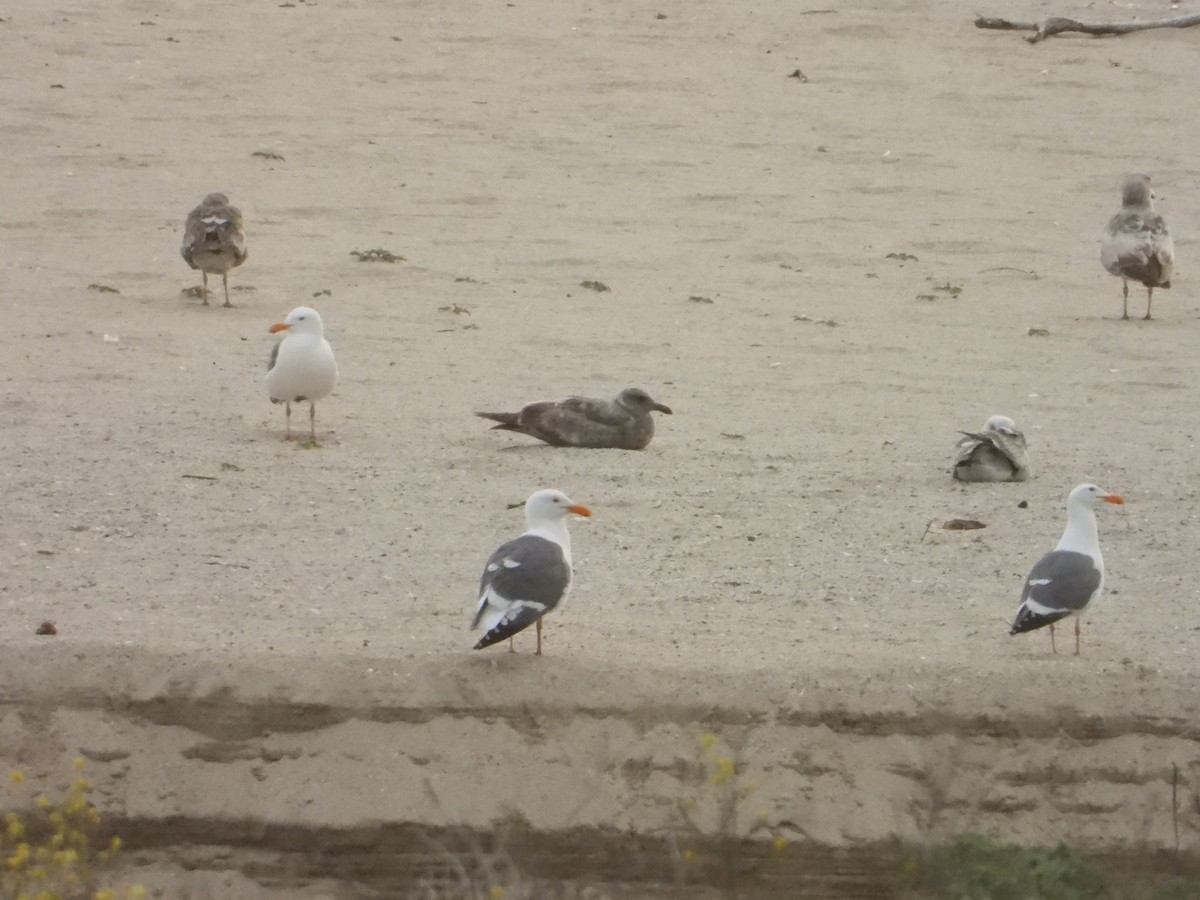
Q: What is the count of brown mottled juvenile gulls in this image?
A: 4